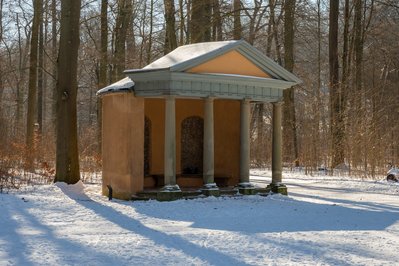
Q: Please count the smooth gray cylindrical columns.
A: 4